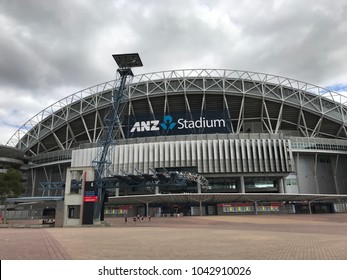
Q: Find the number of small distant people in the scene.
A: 5